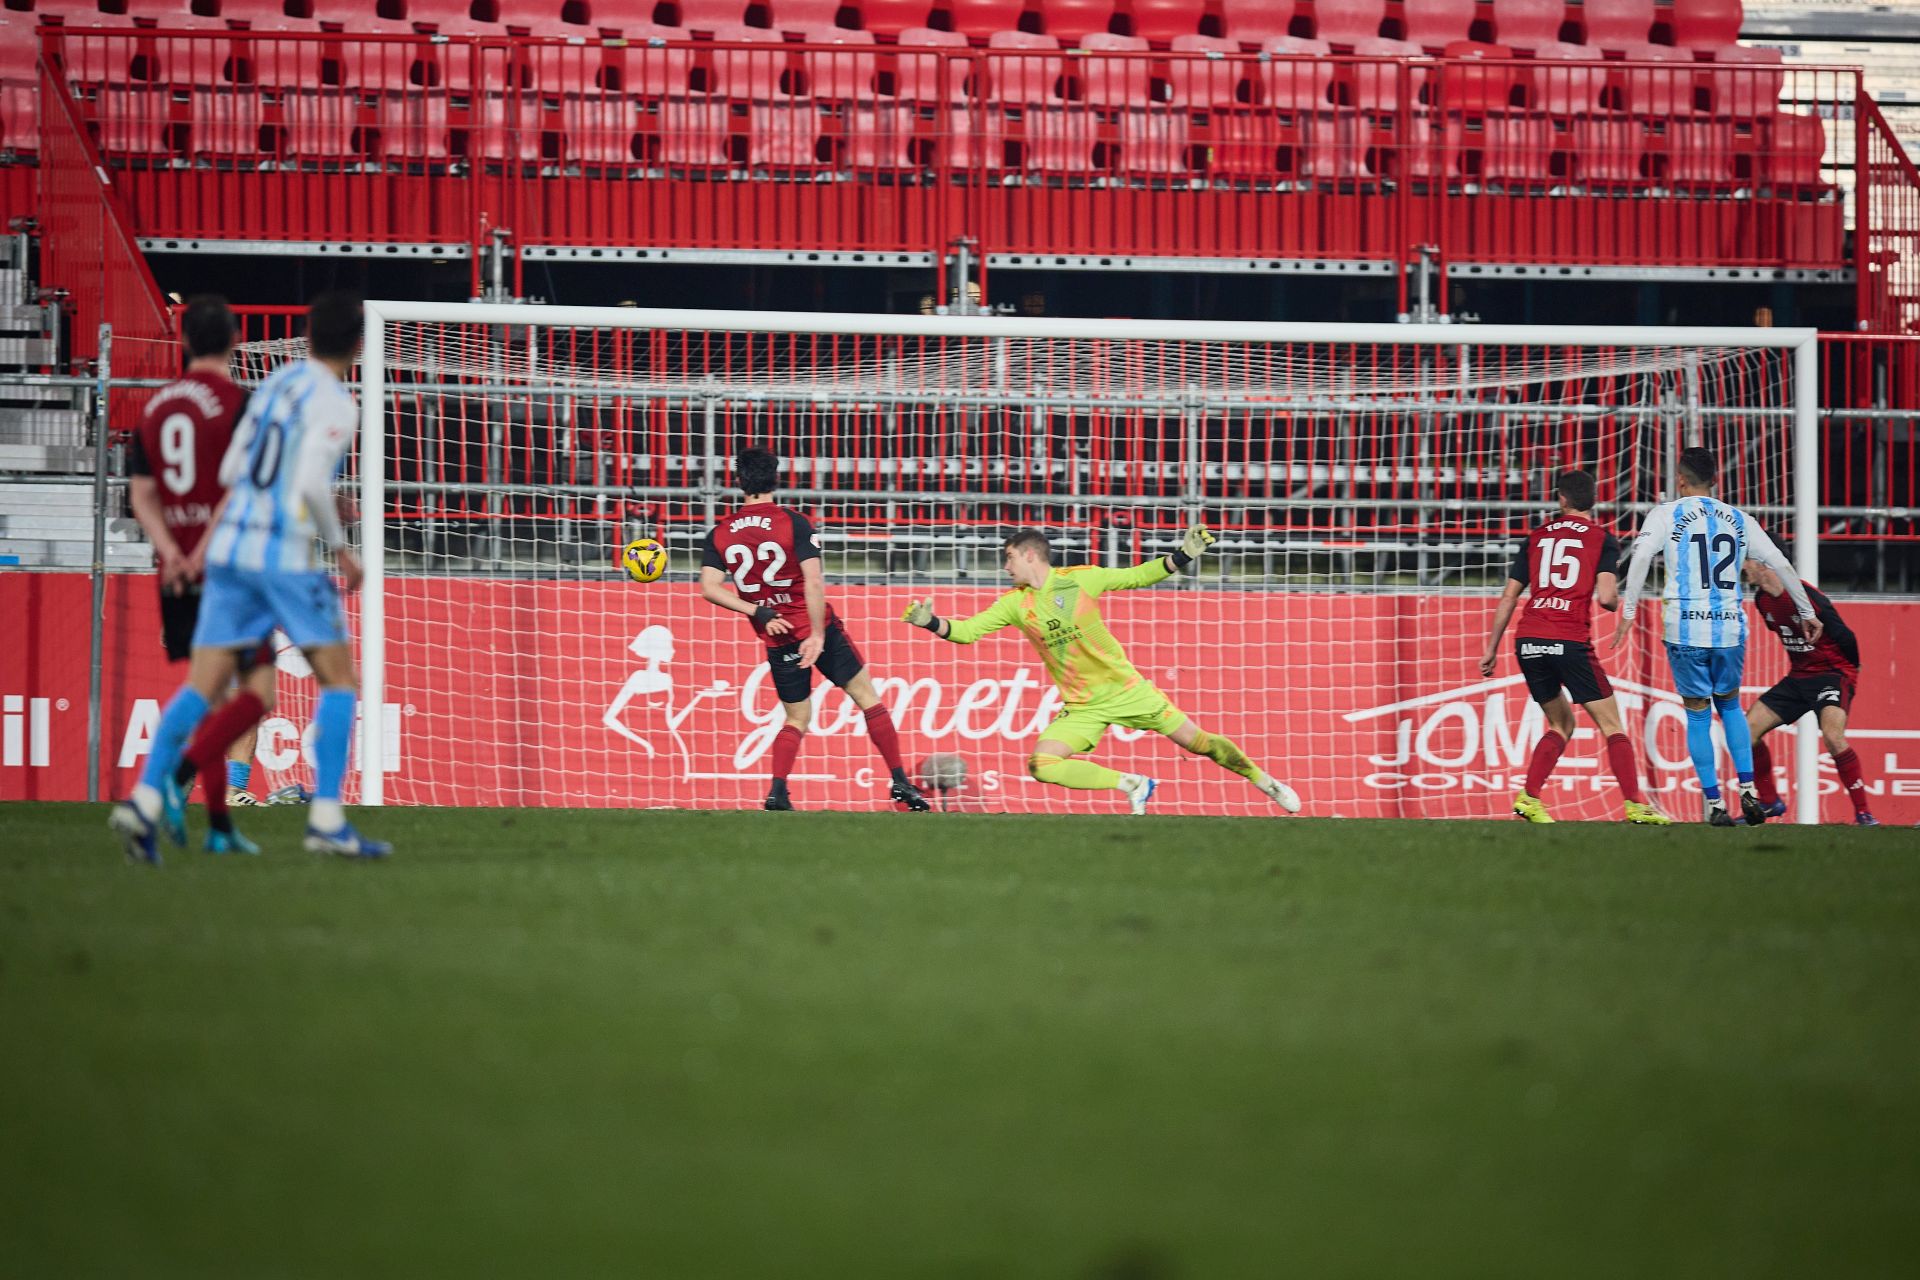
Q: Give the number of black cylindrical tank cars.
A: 0